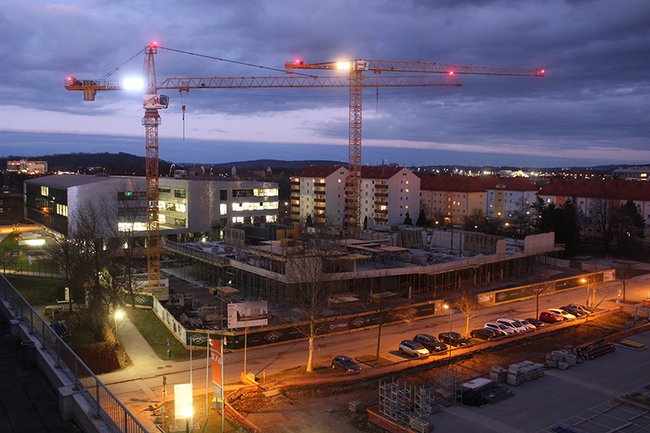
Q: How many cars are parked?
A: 13